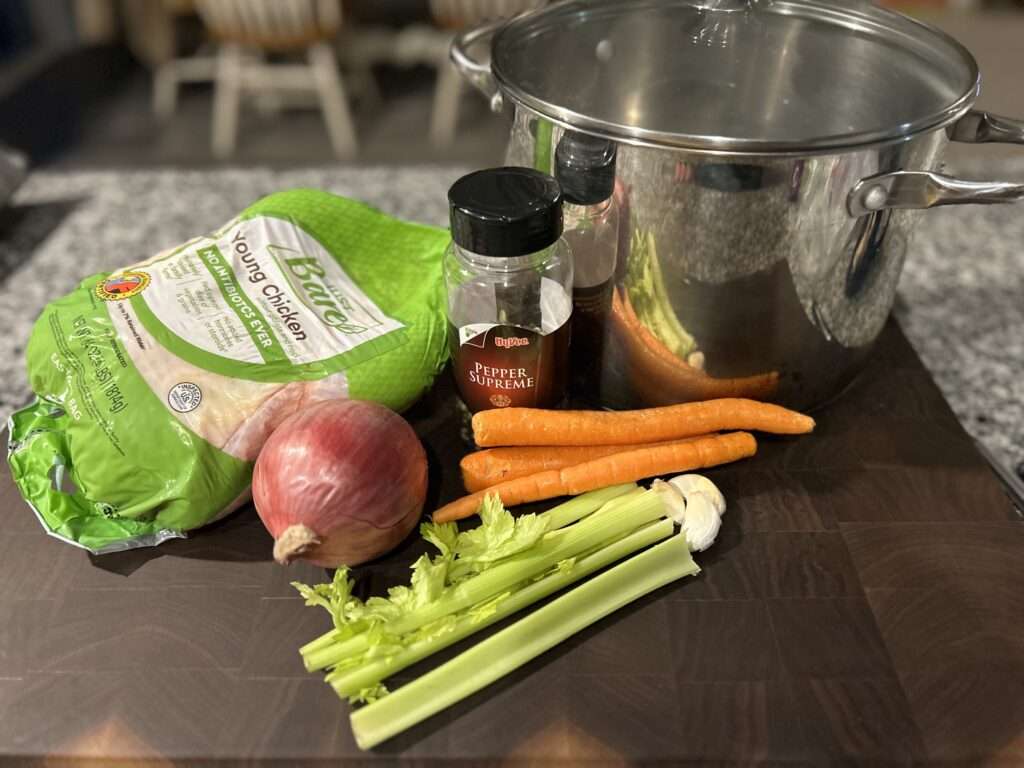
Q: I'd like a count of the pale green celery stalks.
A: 4